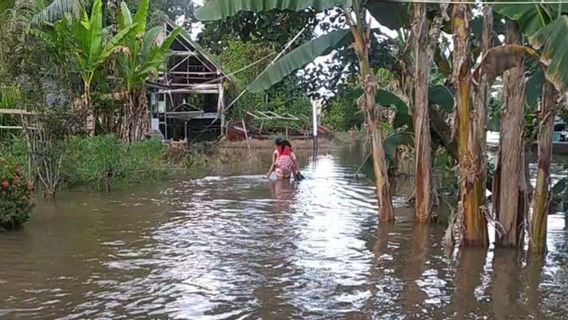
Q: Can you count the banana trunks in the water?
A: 5